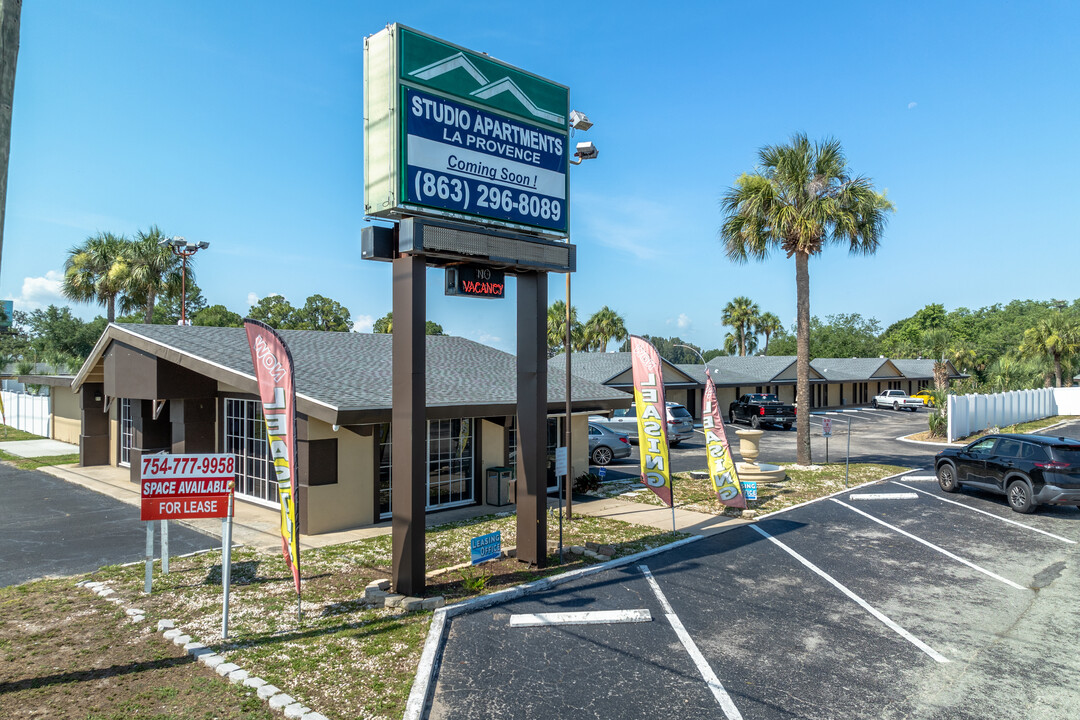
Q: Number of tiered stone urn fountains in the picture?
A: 1